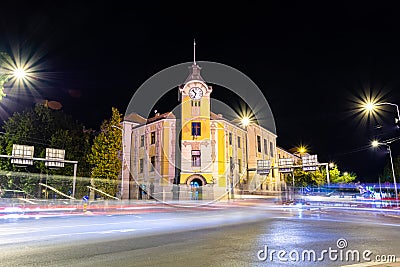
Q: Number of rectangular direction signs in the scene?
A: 5